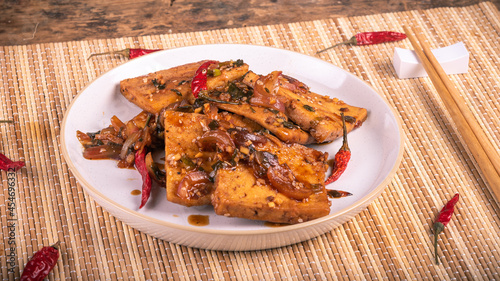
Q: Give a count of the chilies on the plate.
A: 3